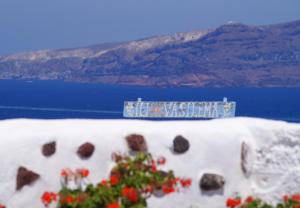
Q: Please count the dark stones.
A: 6